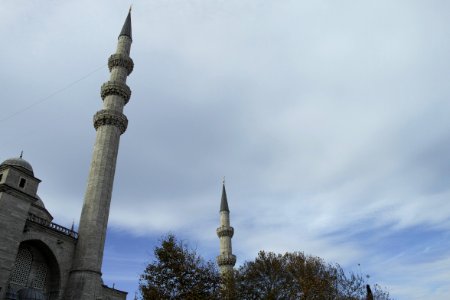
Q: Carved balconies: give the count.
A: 5